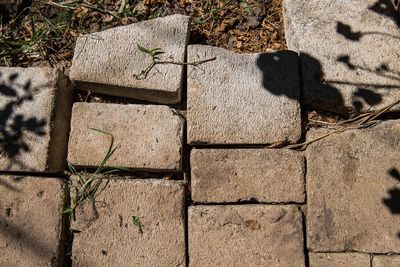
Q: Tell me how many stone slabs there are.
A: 12